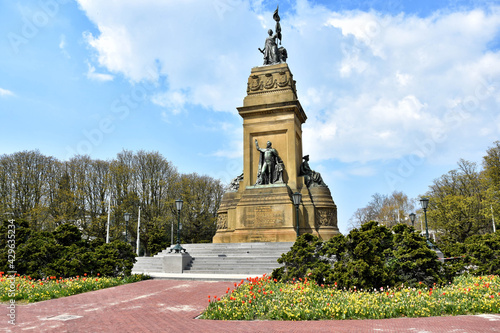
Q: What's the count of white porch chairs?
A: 0